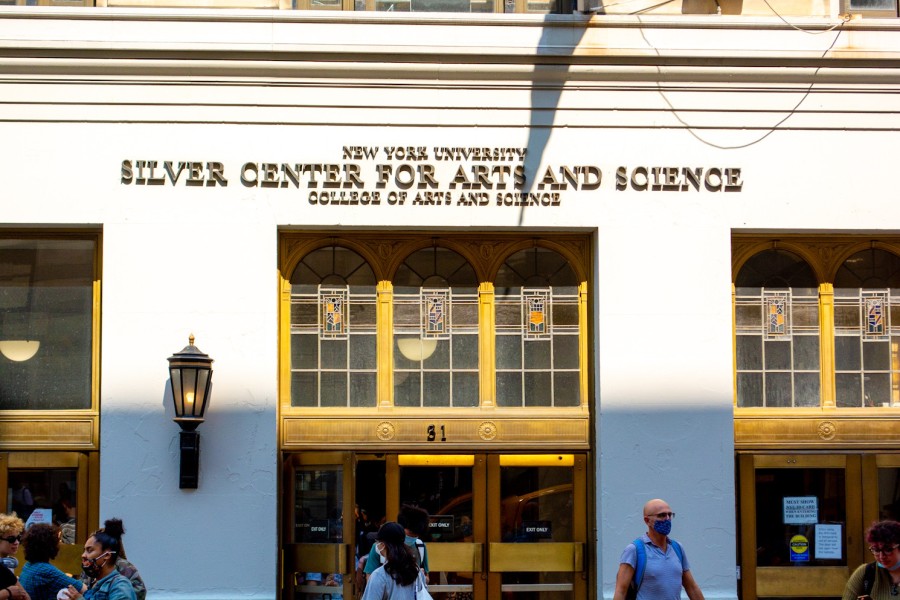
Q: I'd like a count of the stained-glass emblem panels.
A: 5